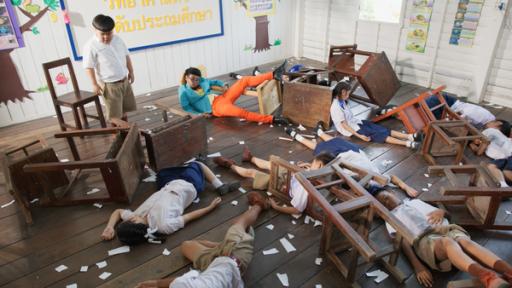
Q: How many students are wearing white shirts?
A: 9